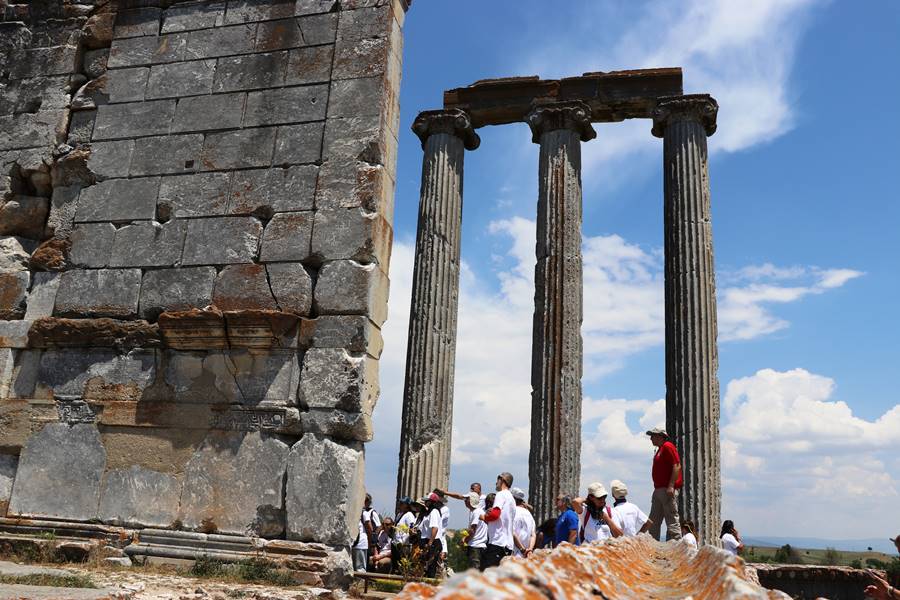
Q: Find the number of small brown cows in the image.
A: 0